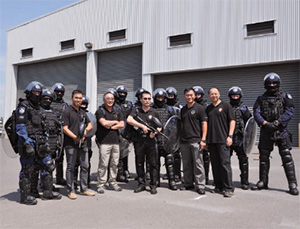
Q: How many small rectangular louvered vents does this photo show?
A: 5